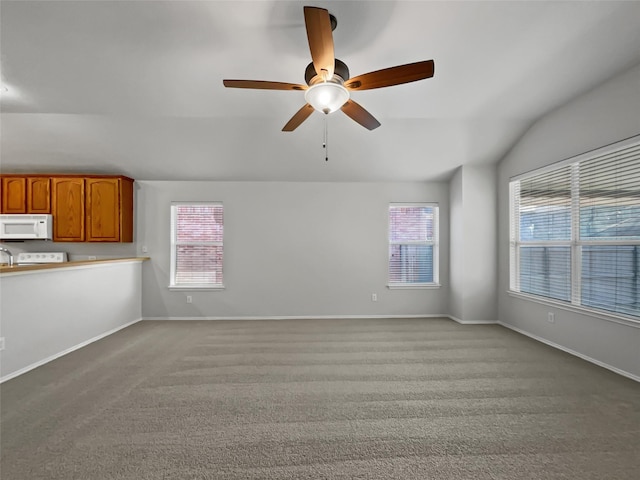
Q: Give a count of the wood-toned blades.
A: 5